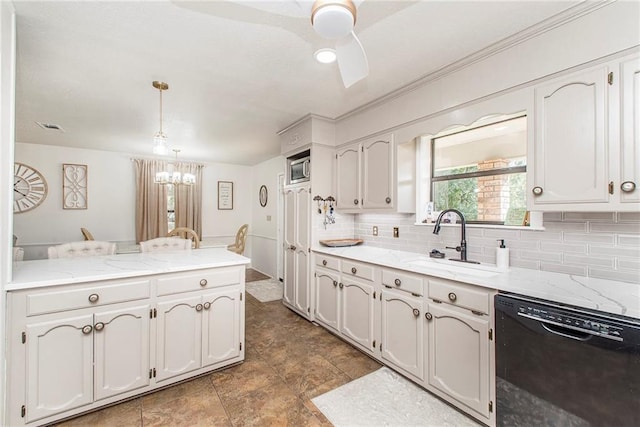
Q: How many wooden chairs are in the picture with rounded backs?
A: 3